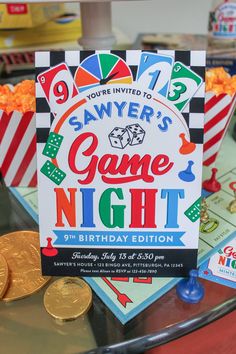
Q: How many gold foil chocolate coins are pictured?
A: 3